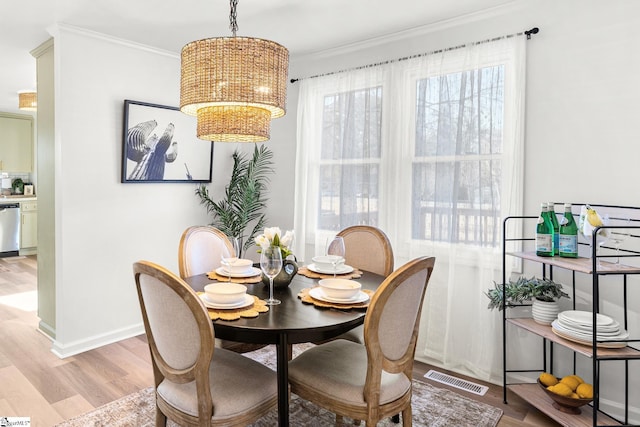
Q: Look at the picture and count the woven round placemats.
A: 4